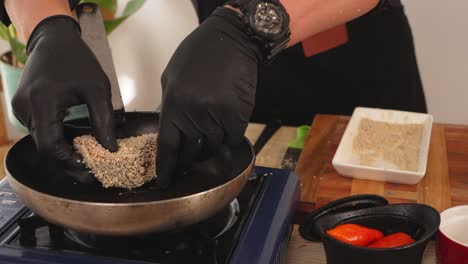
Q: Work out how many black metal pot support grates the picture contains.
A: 1